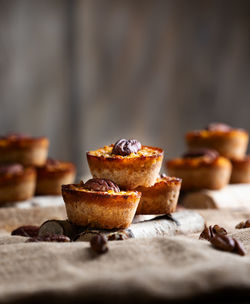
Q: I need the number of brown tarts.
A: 9